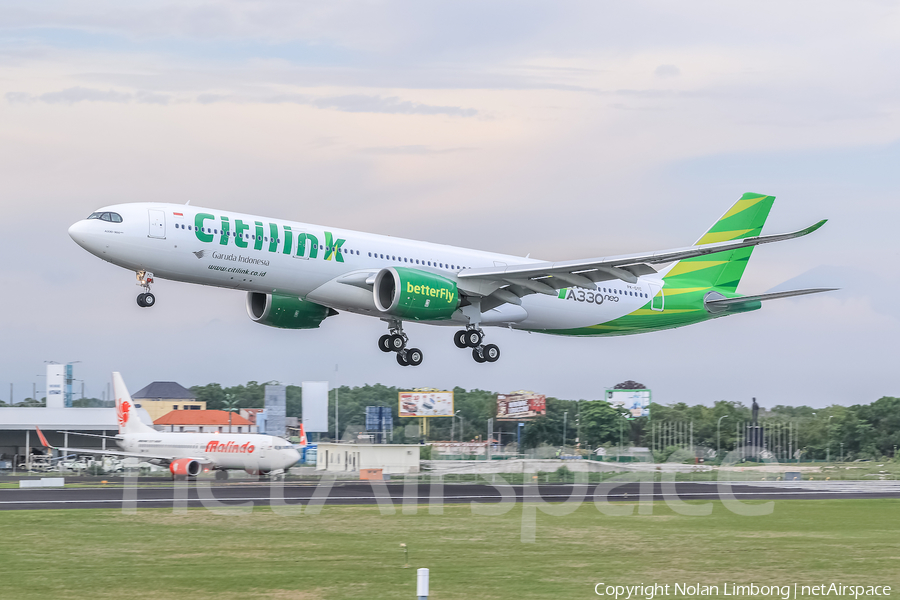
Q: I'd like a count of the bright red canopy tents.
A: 0